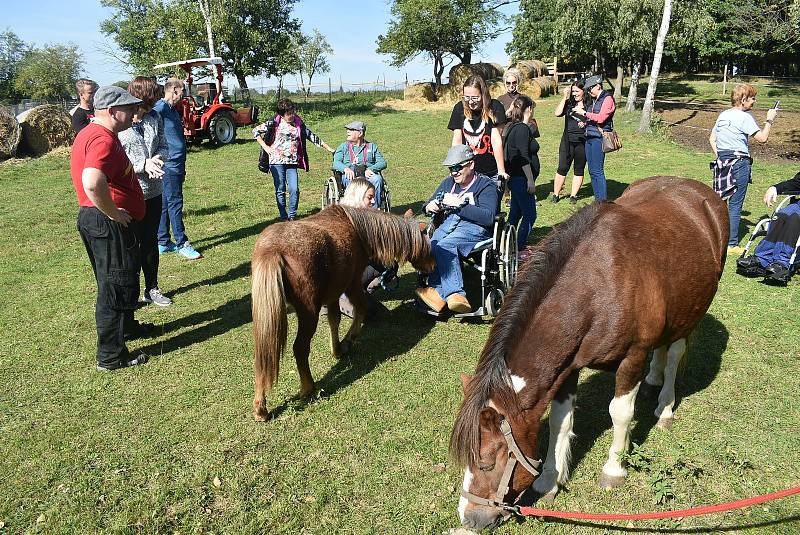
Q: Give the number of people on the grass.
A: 15